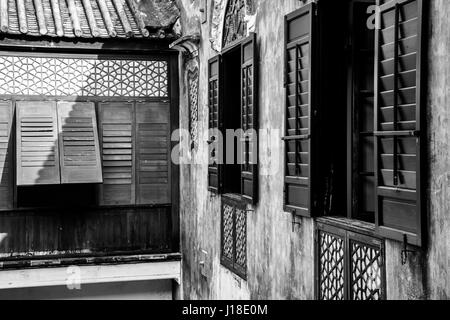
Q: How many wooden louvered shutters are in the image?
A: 9